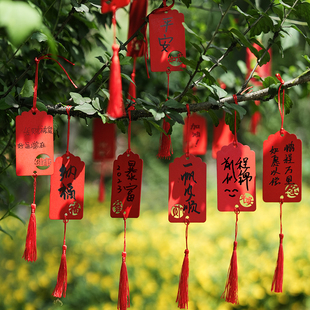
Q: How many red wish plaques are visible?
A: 13